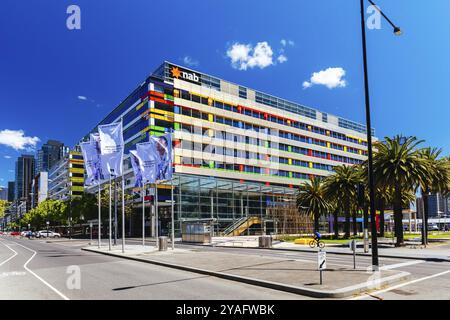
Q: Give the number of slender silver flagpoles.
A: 6